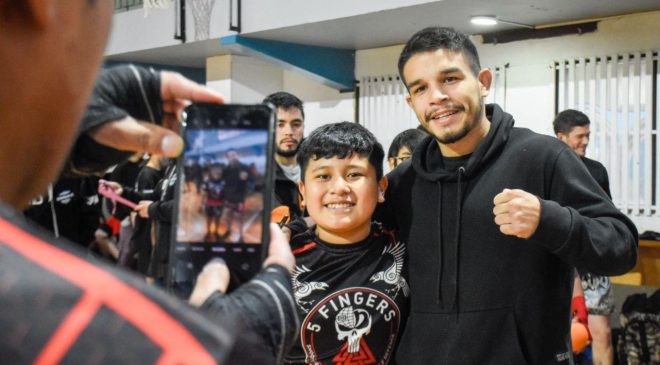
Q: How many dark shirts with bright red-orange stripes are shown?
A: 1